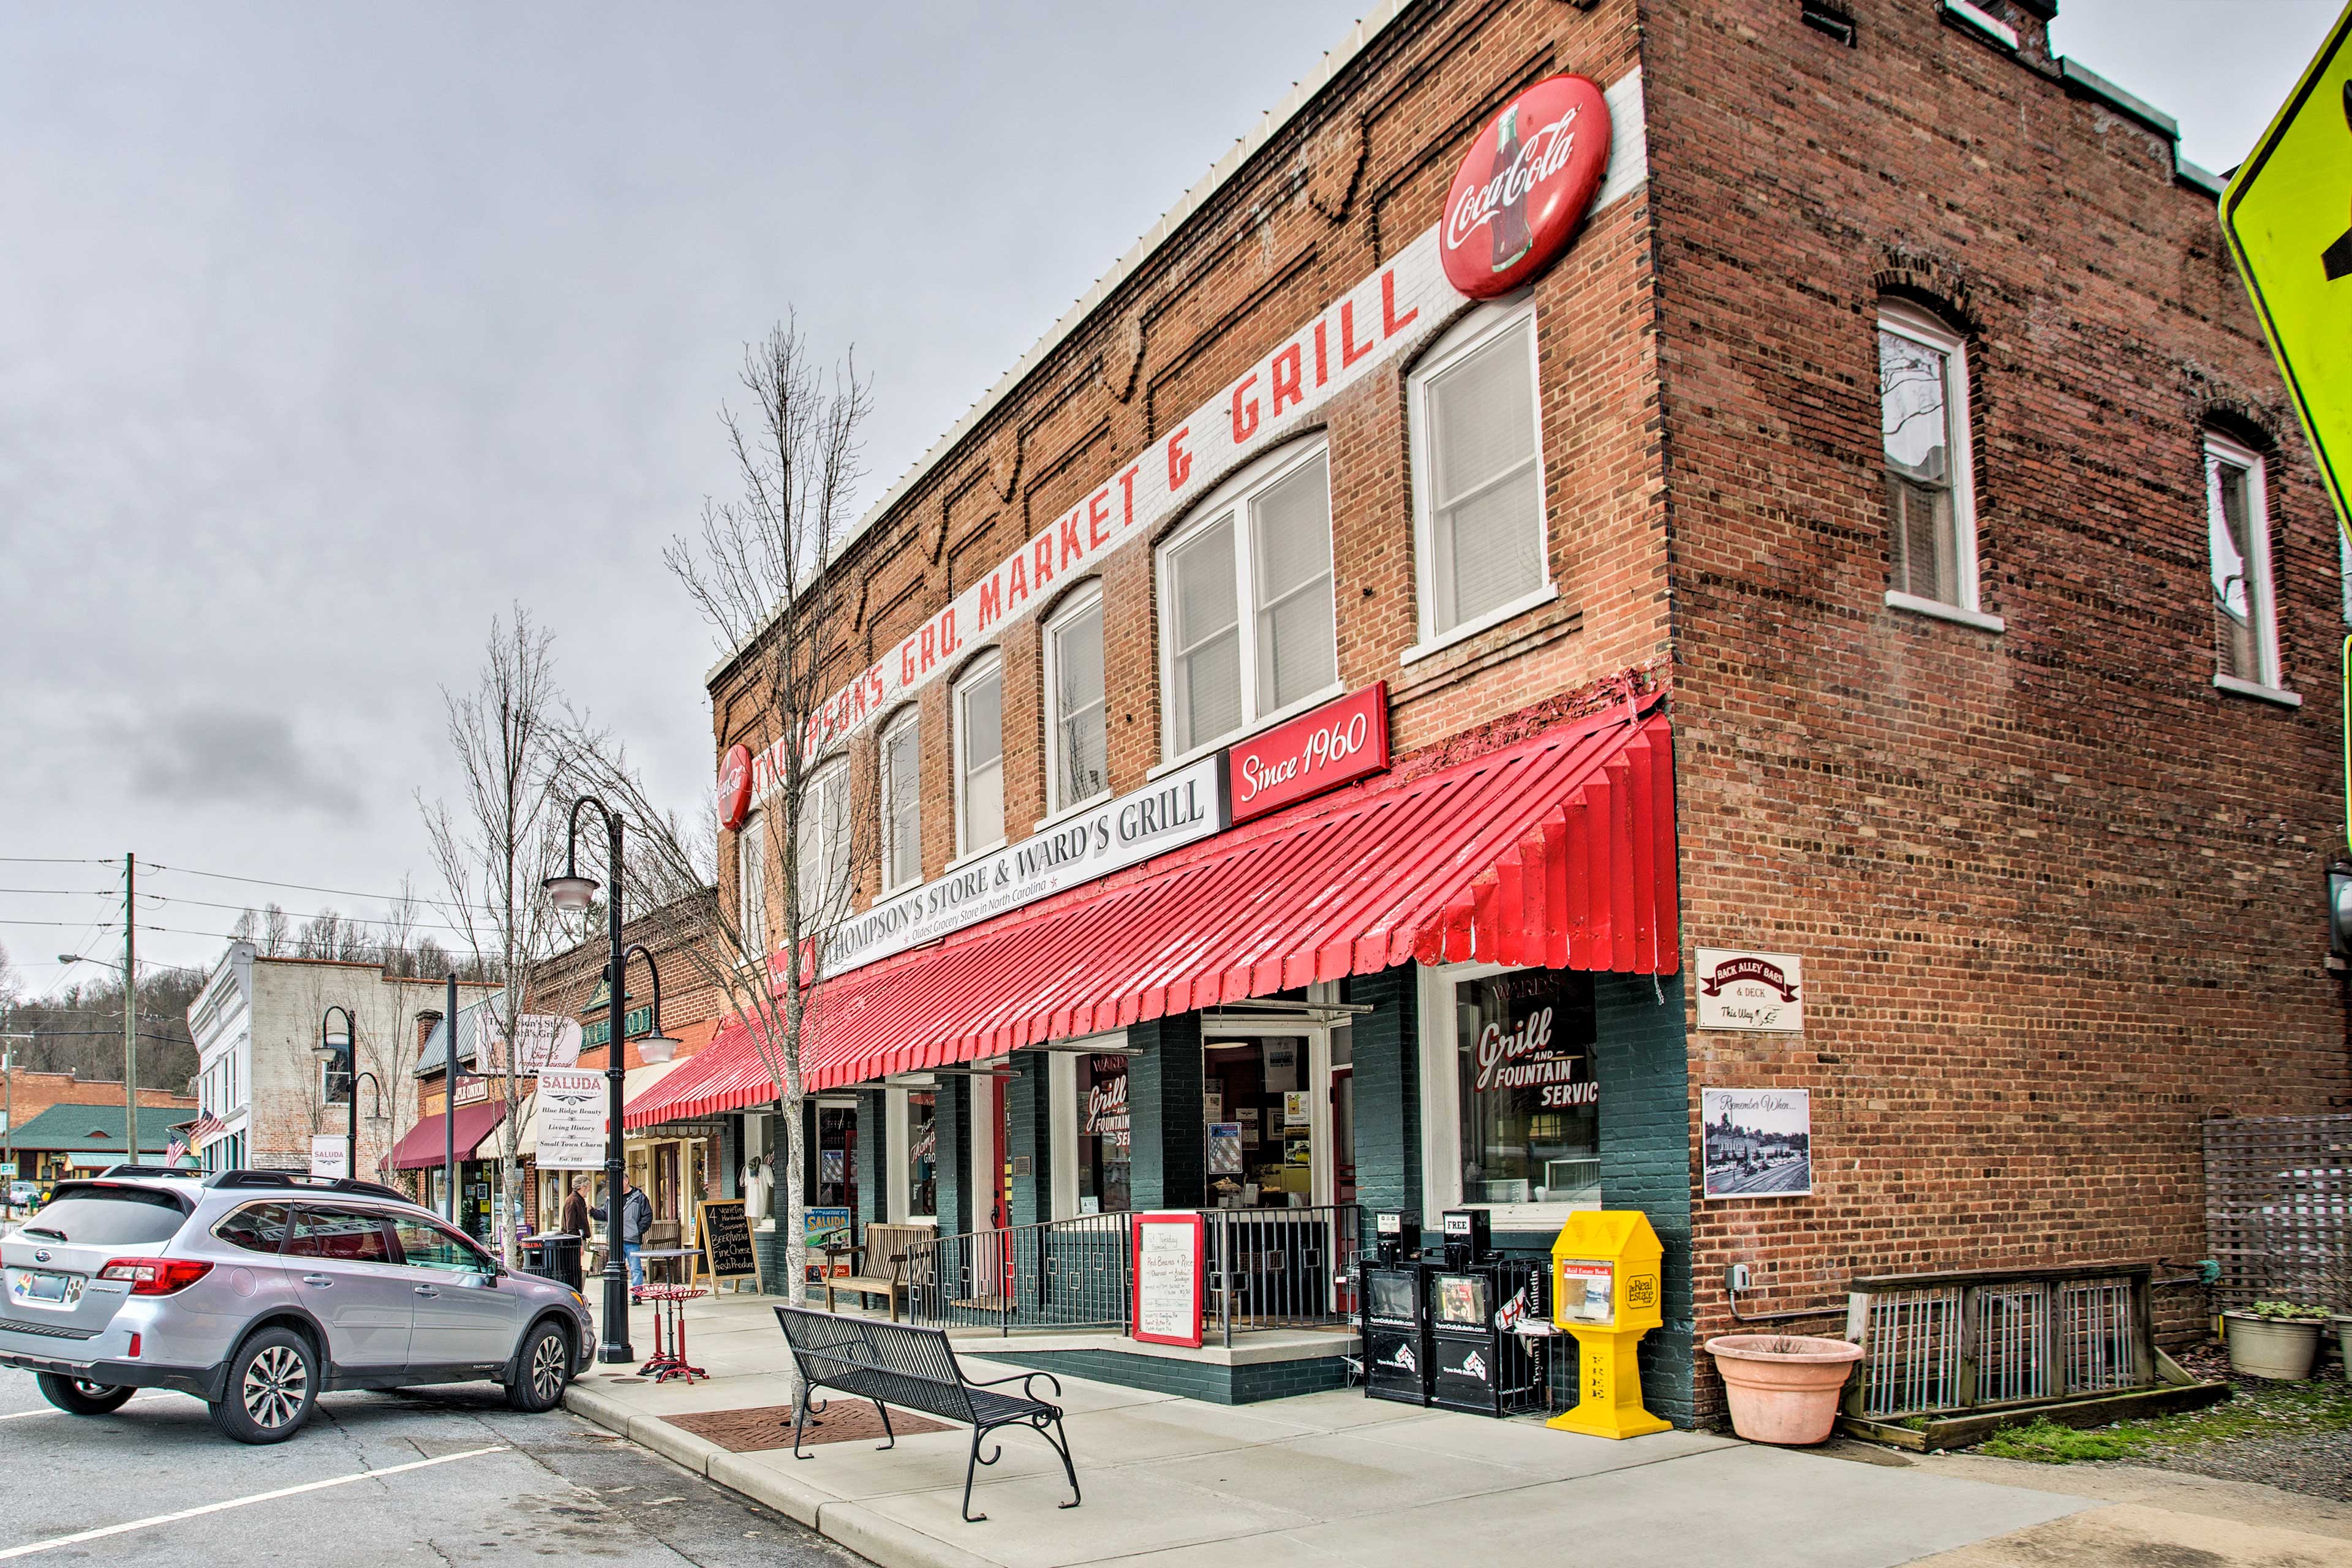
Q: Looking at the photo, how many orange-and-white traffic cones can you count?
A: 0